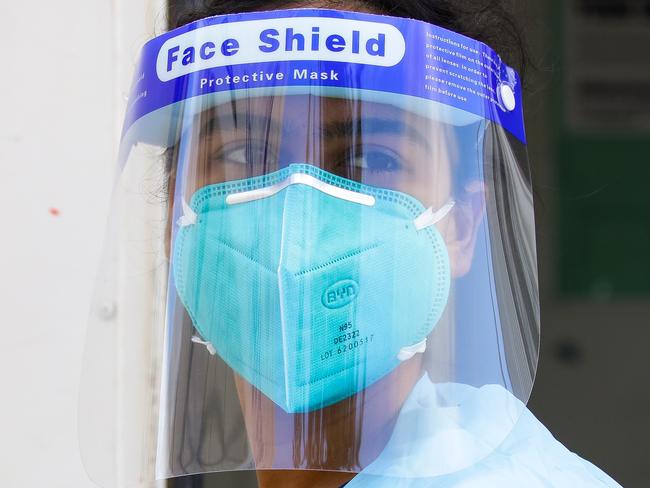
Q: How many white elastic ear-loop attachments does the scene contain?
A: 4